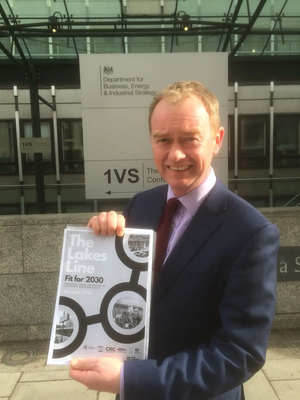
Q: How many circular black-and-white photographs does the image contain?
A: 3